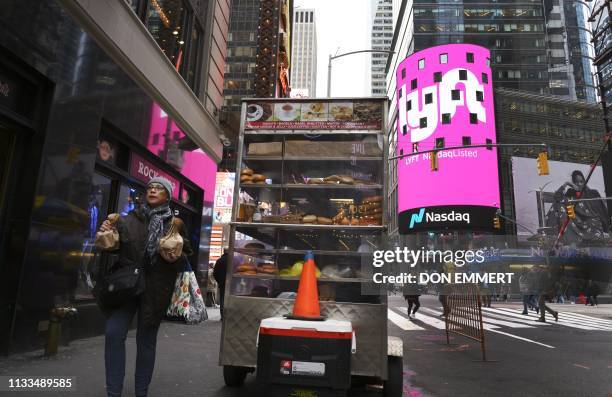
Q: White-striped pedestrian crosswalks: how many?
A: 1